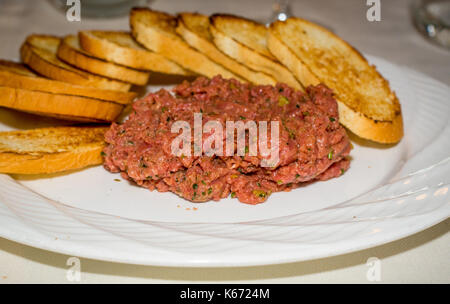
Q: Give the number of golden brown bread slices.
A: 10